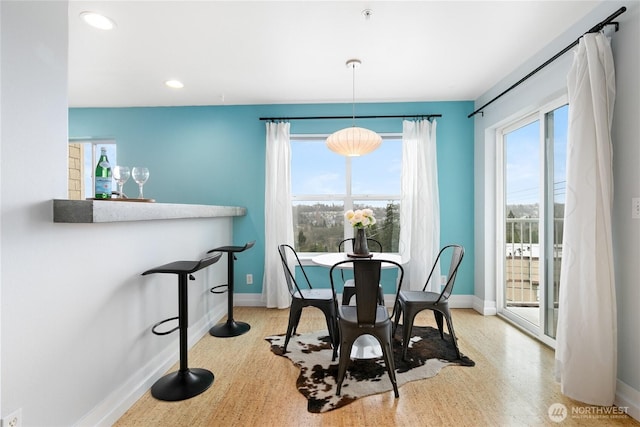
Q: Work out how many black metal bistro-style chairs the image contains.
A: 4